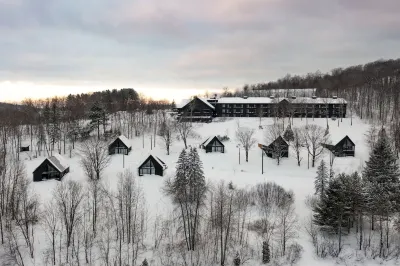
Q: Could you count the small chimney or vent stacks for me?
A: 5